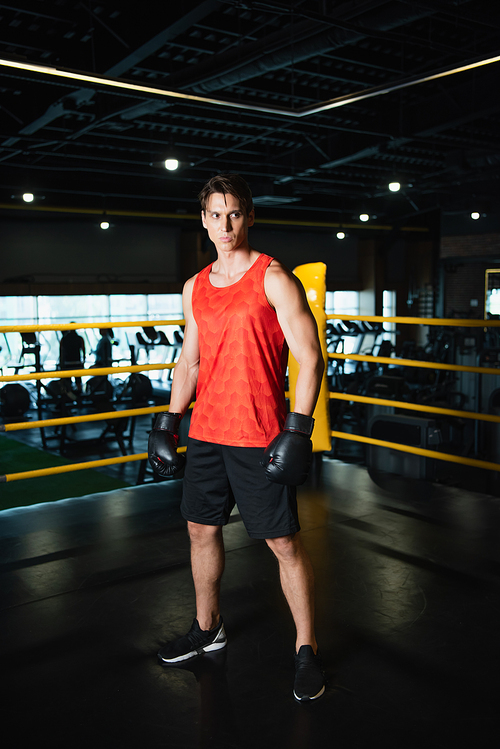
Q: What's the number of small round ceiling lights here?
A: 7